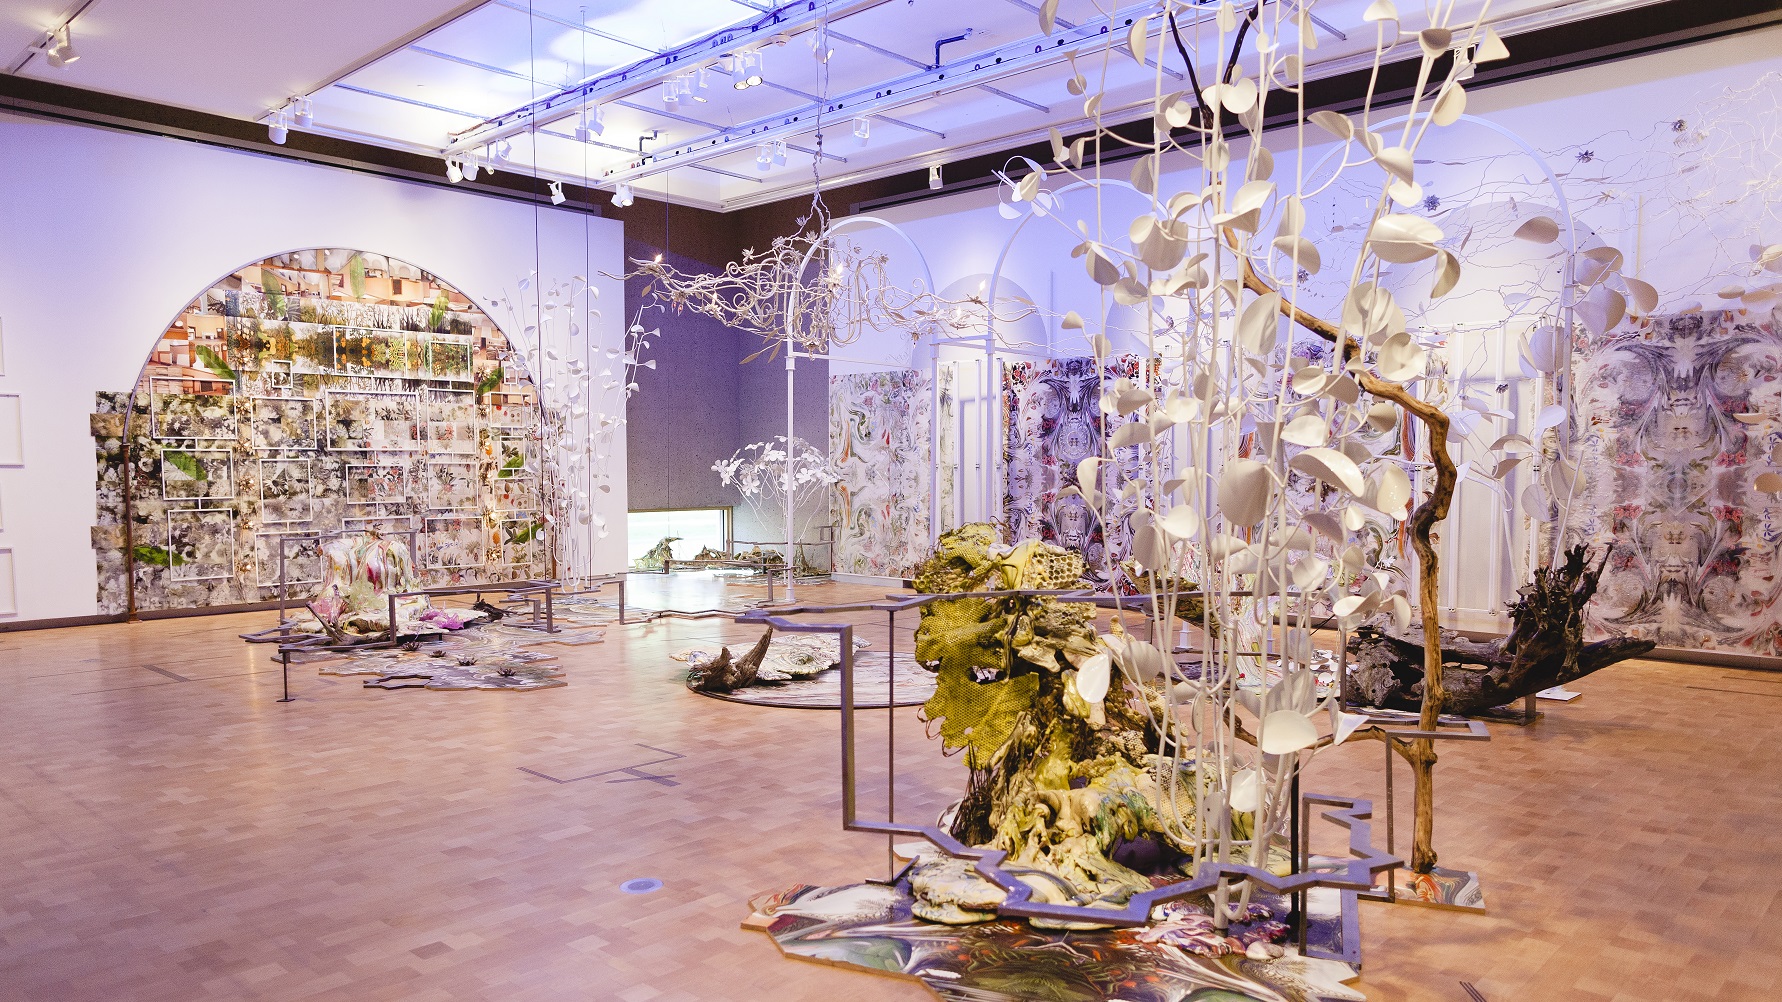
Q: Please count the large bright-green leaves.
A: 9